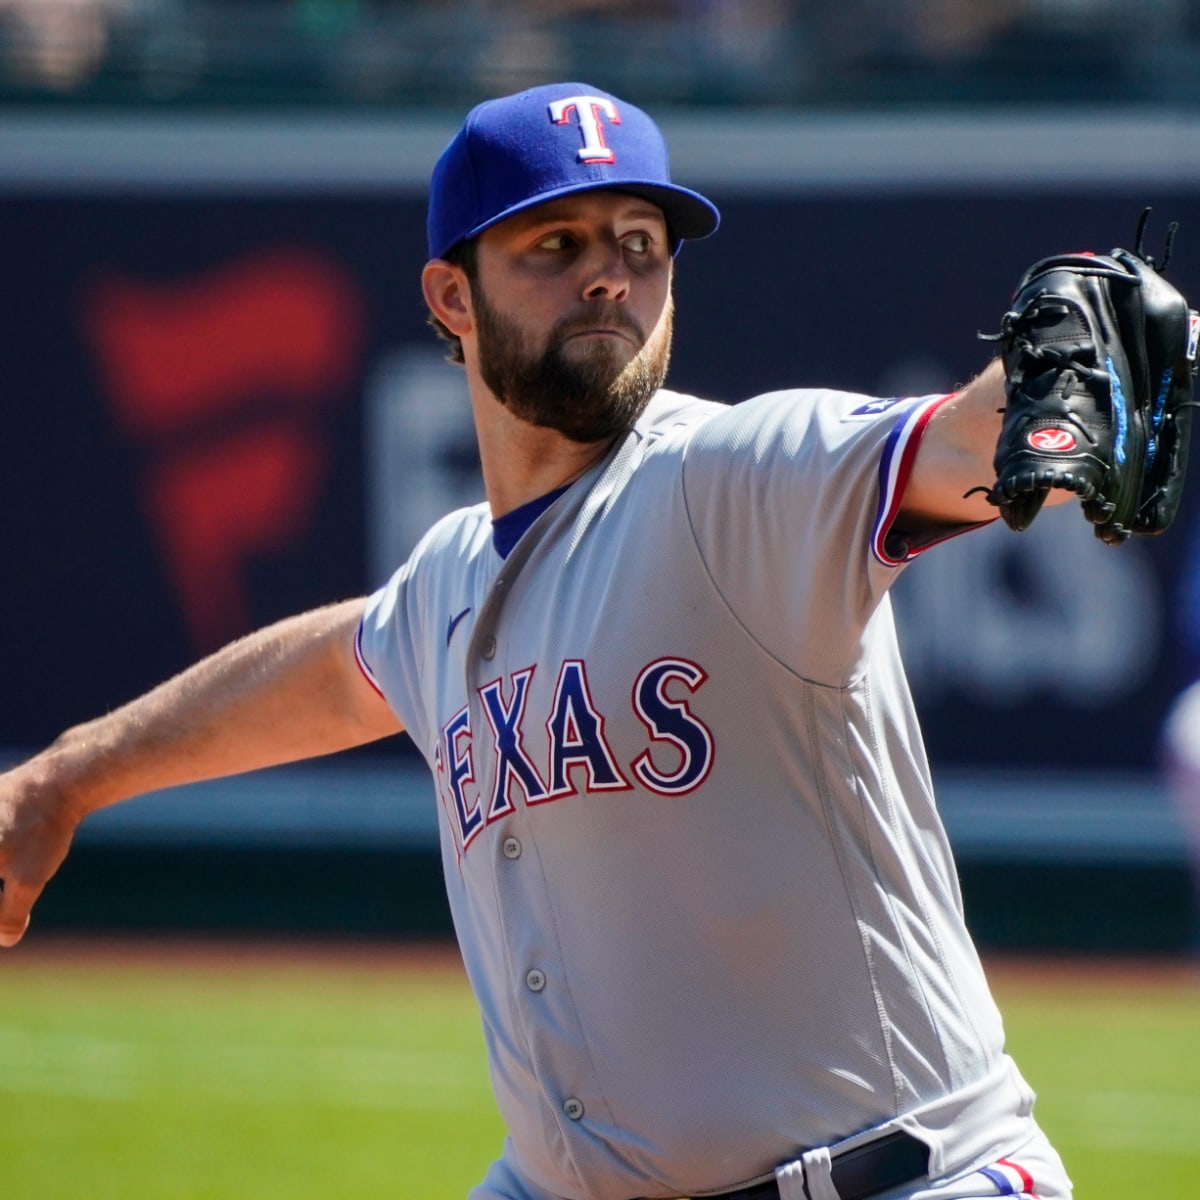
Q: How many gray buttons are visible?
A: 4